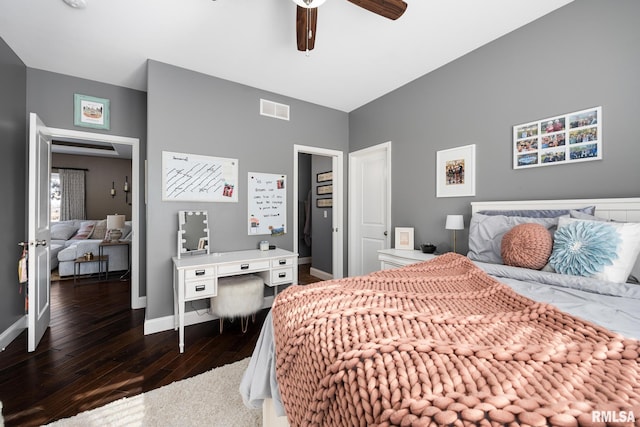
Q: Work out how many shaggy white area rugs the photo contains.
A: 1